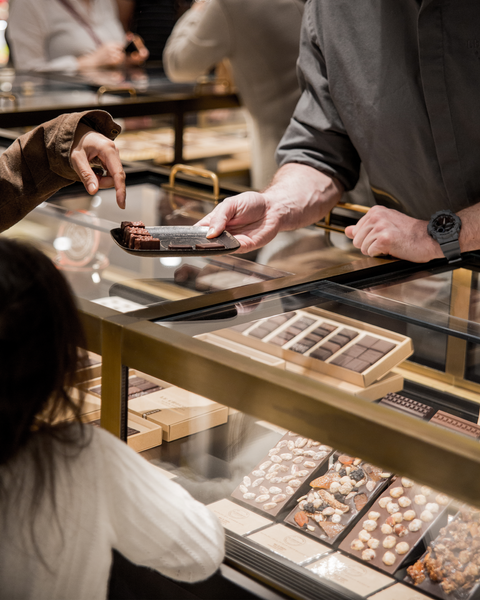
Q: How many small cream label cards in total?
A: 4